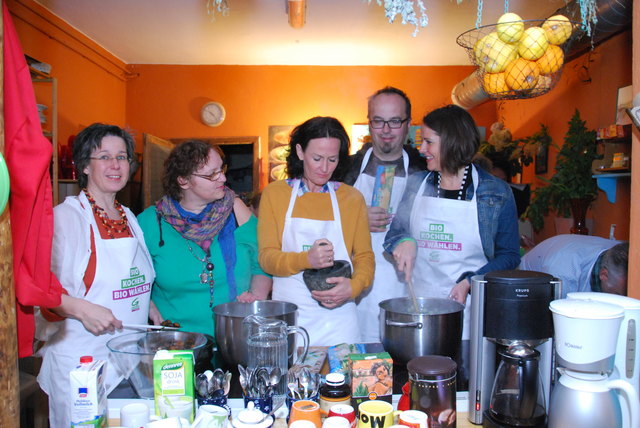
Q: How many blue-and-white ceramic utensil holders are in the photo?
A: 3